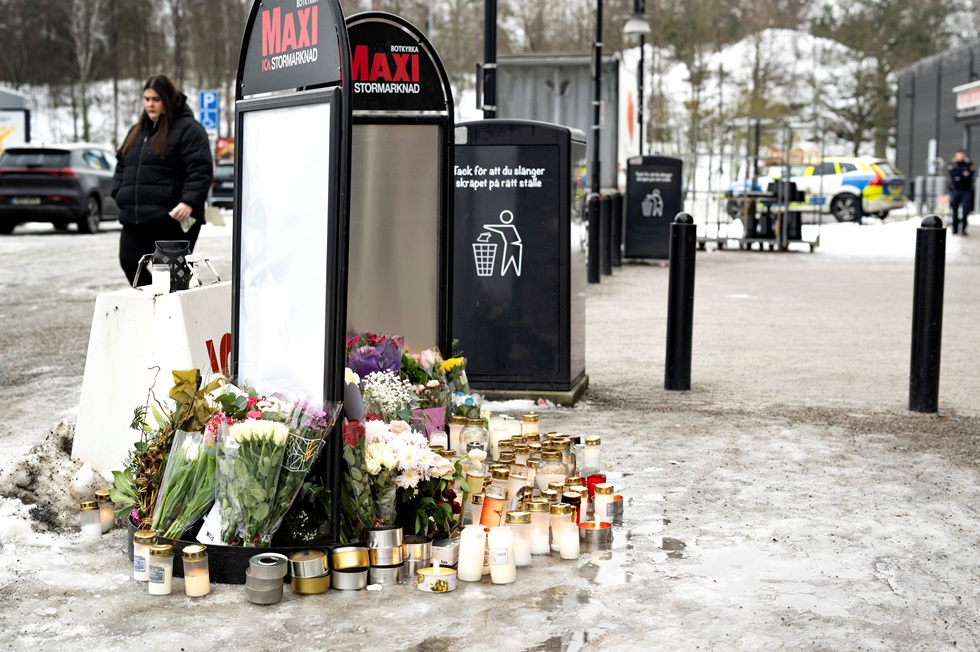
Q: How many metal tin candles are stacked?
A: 12